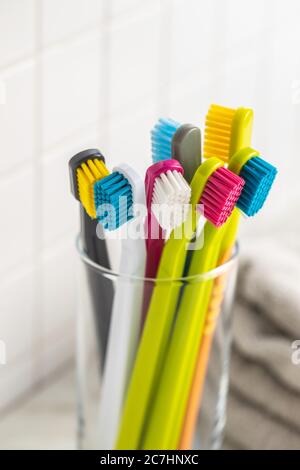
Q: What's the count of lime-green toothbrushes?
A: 3